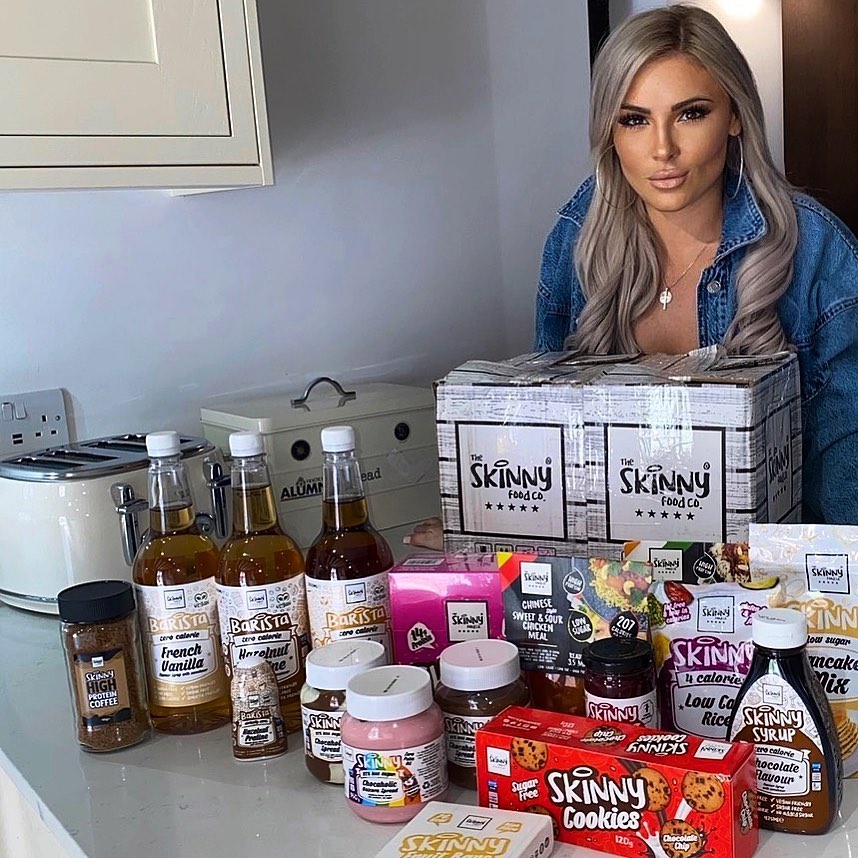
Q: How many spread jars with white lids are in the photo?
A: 3